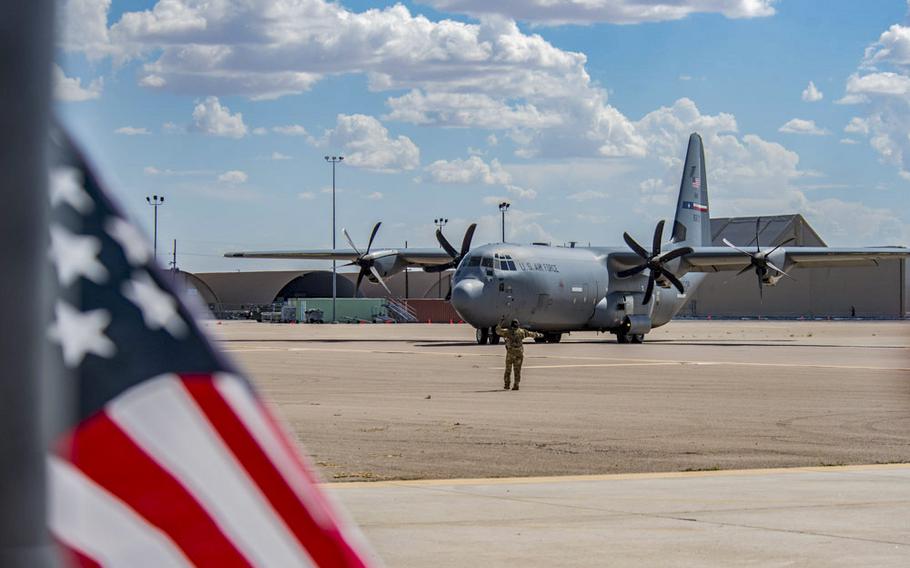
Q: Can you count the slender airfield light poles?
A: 4